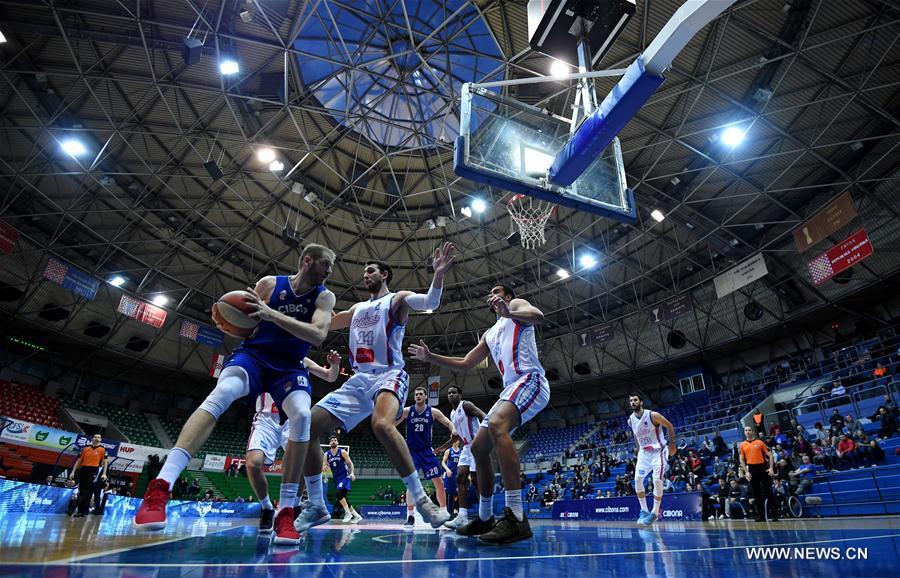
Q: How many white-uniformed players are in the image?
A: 5